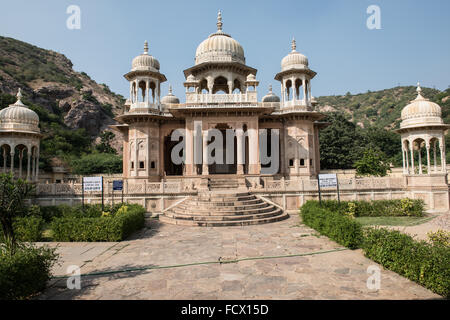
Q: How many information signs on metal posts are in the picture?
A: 3